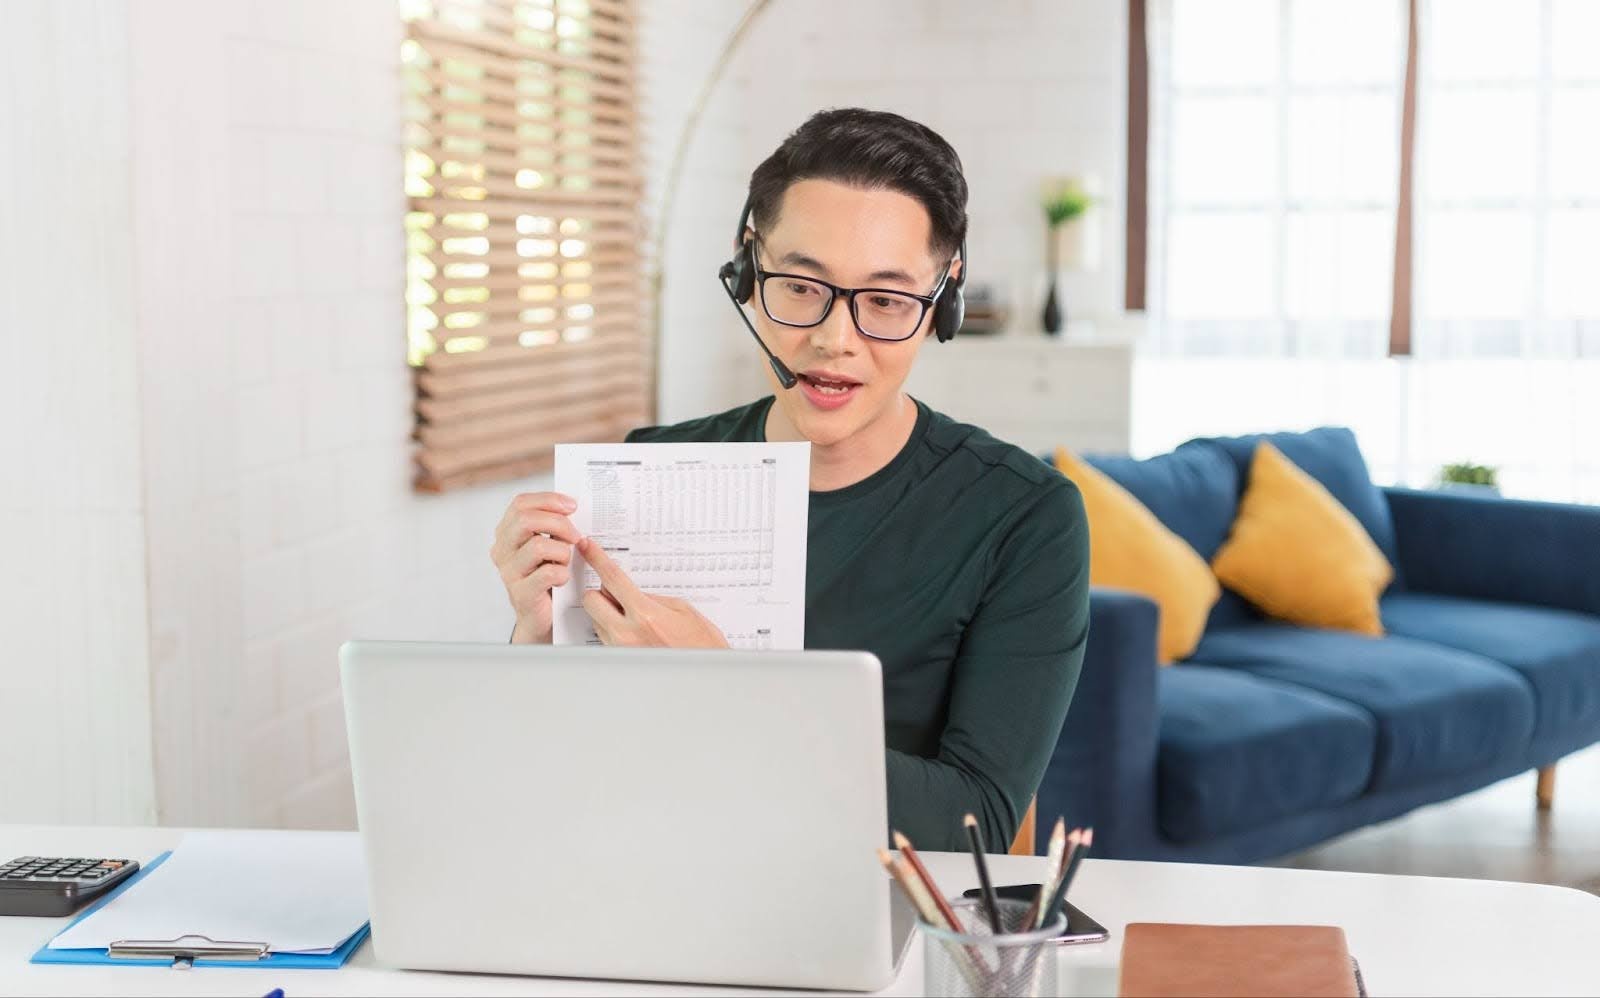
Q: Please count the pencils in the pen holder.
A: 7